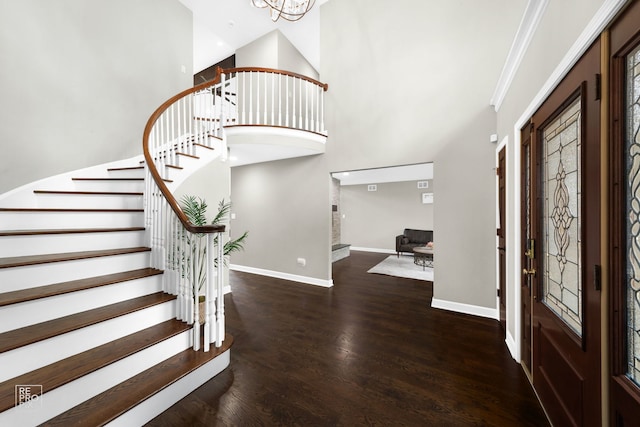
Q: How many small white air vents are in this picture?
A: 2